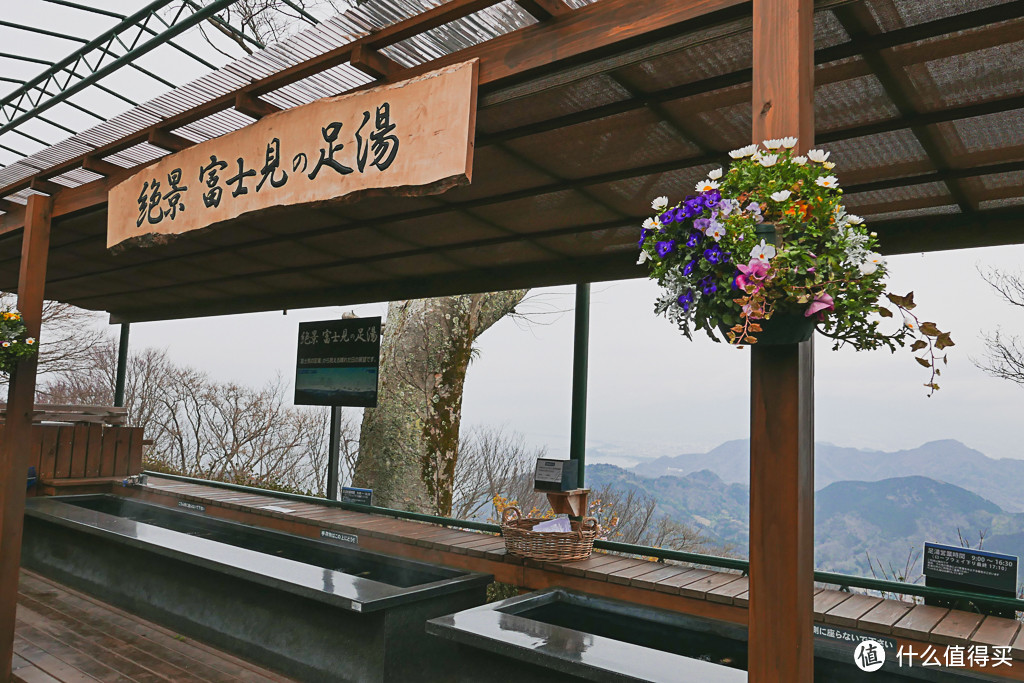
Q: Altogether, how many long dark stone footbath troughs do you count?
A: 2